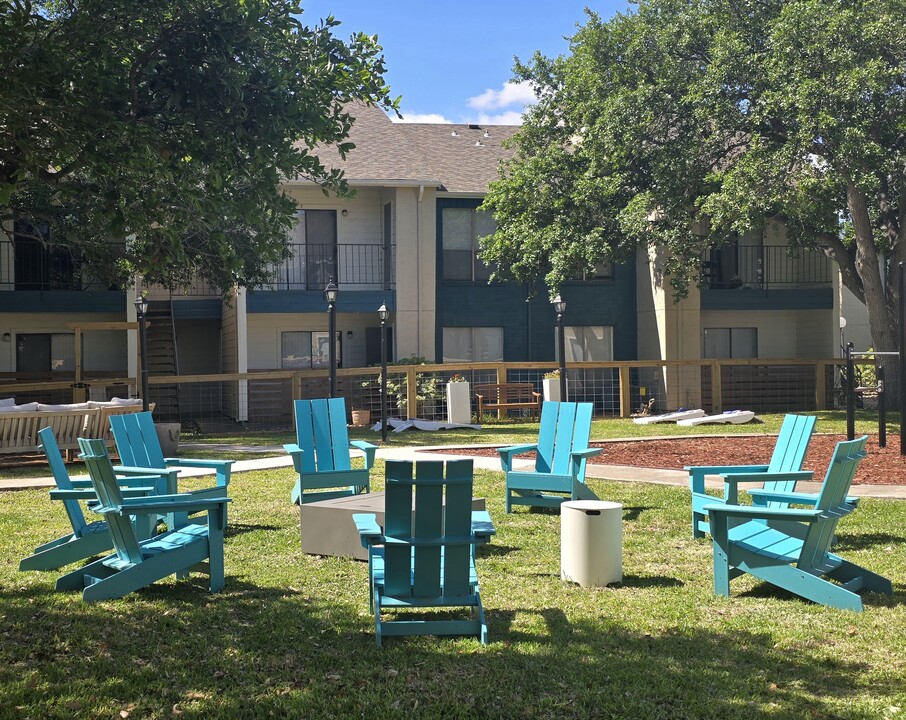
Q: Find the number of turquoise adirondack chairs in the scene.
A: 8